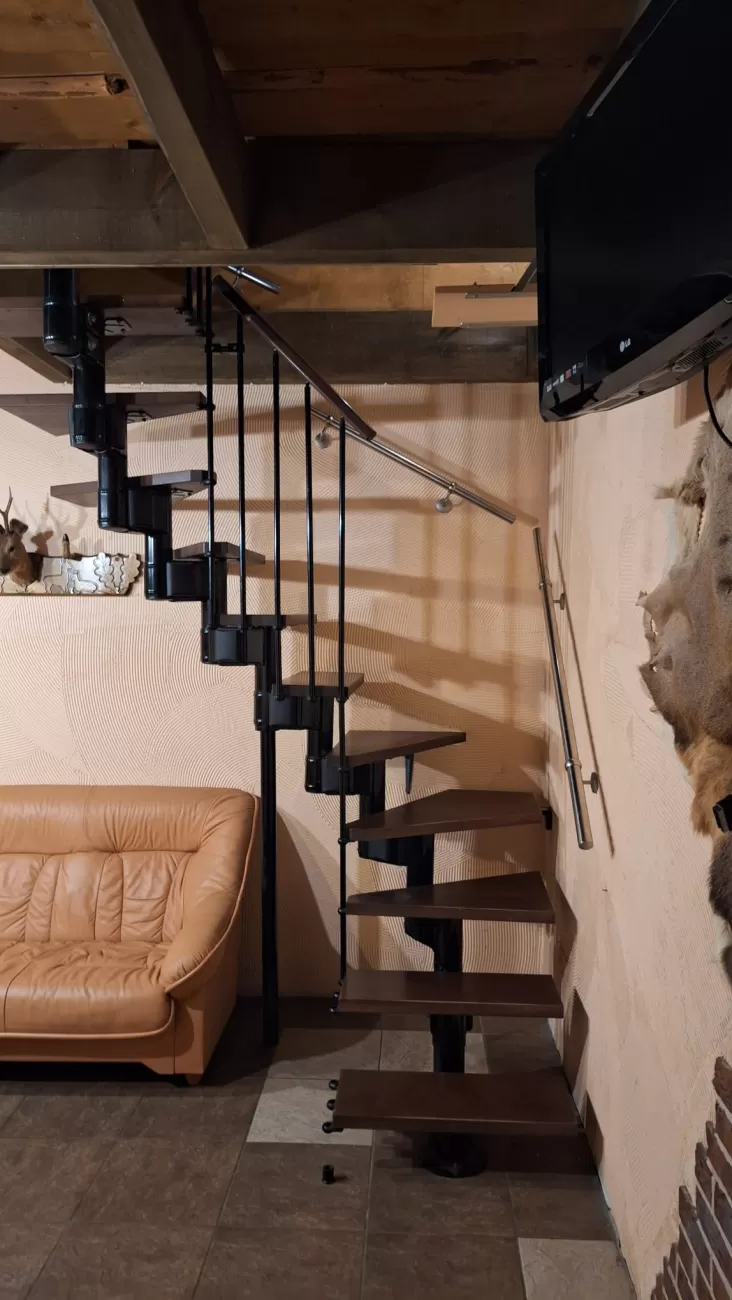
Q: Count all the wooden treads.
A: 11